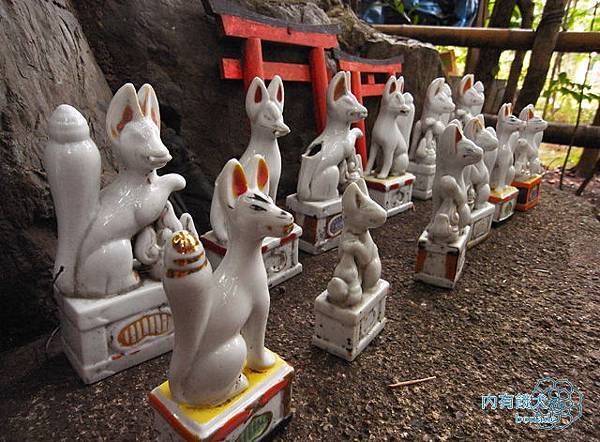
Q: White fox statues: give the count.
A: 12